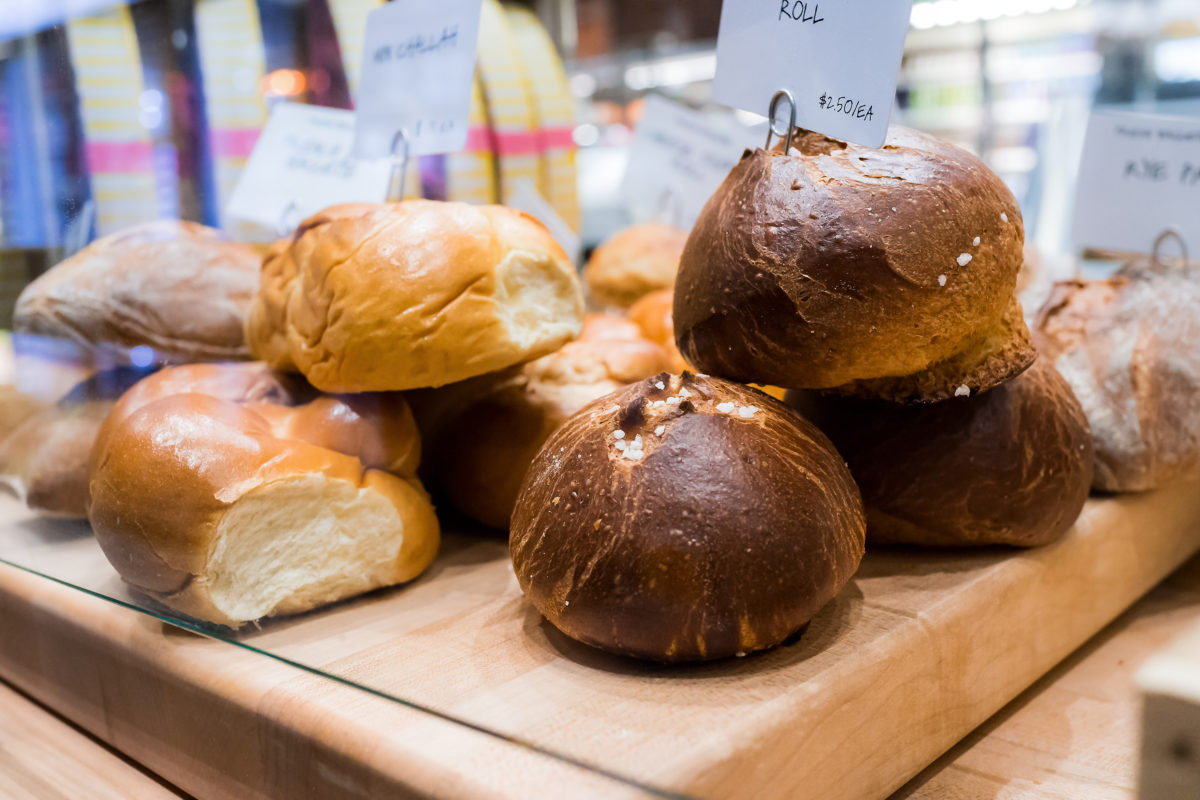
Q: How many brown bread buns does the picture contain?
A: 3